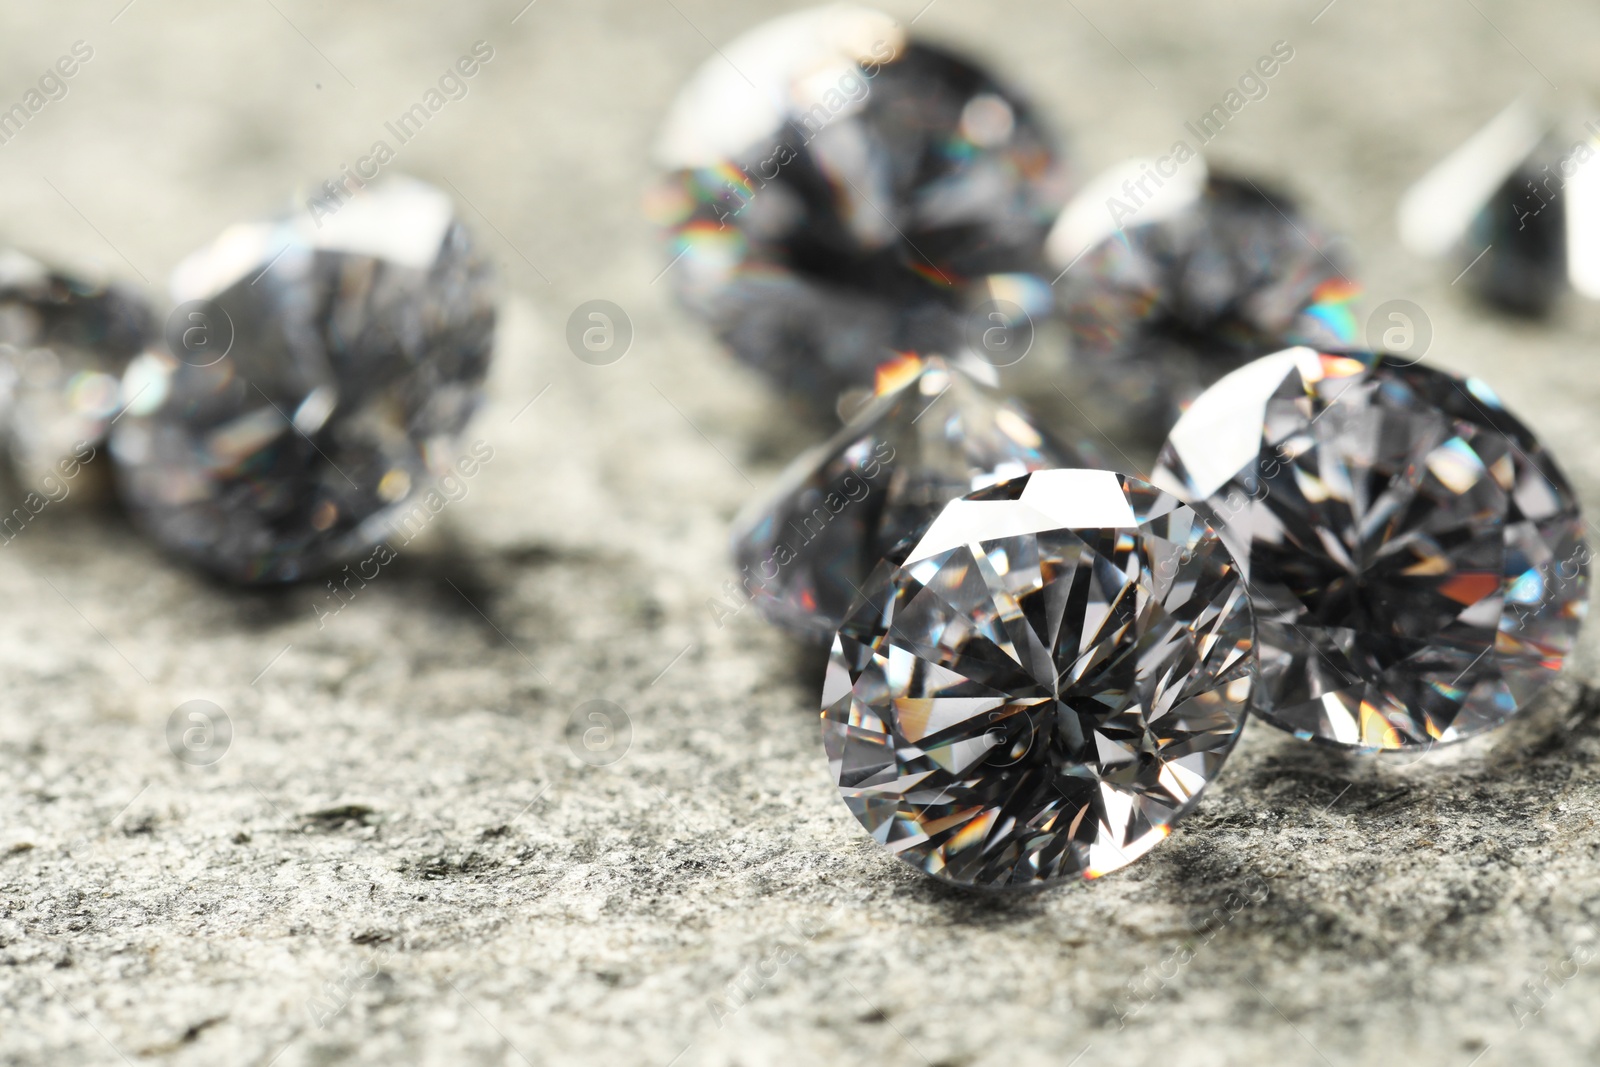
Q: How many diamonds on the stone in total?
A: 8